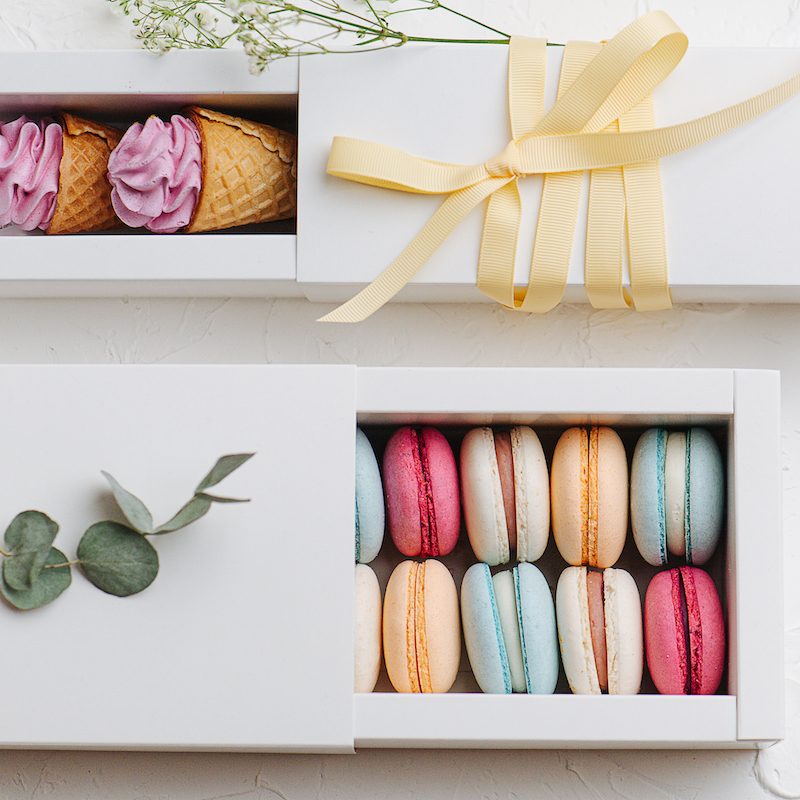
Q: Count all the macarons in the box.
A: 10